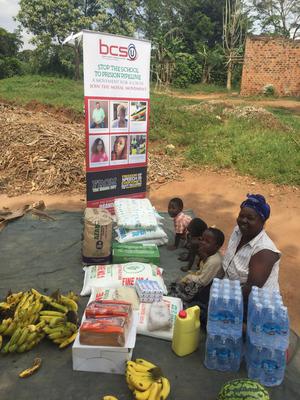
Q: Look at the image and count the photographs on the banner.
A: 6